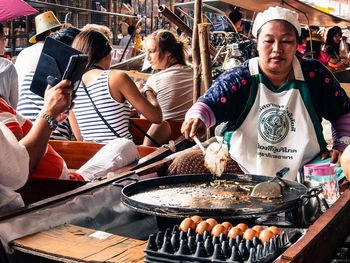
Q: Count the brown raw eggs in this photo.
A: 12